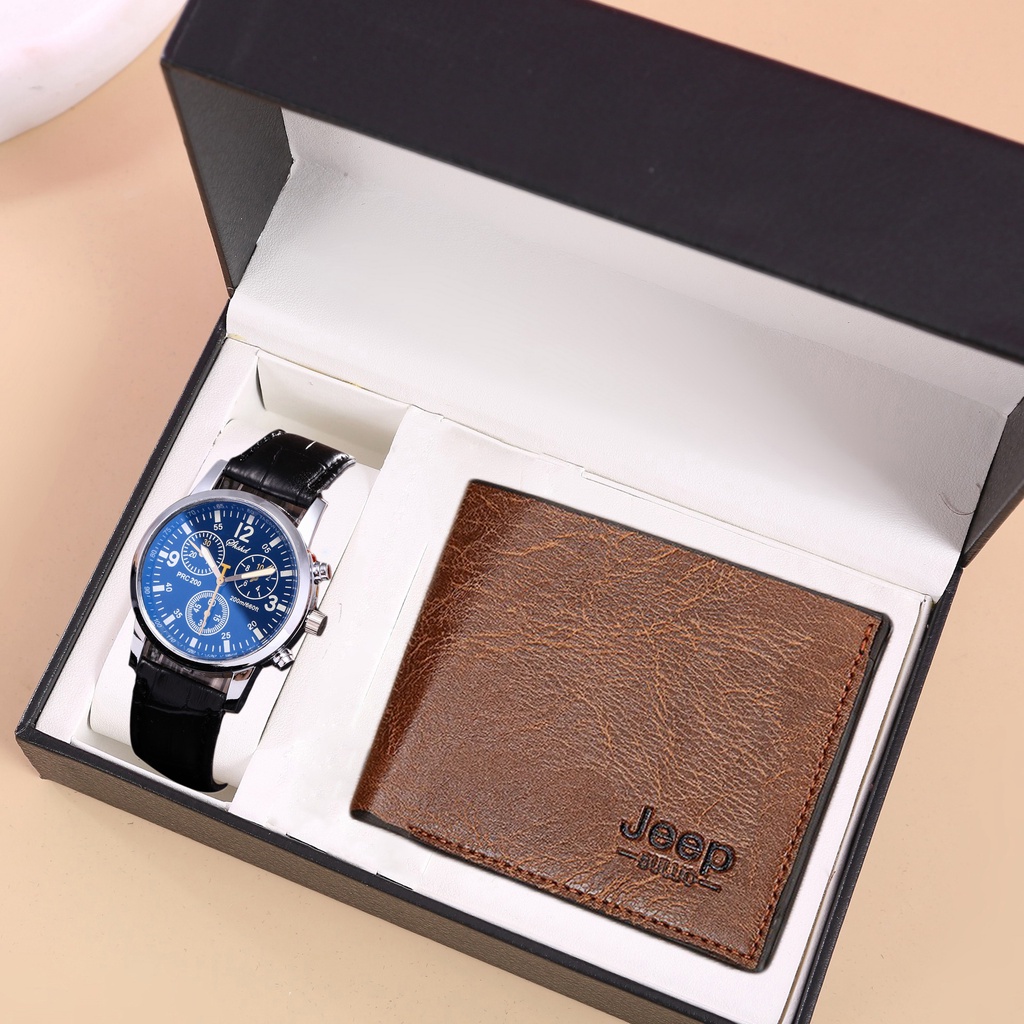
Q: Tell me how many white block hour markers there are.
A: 12